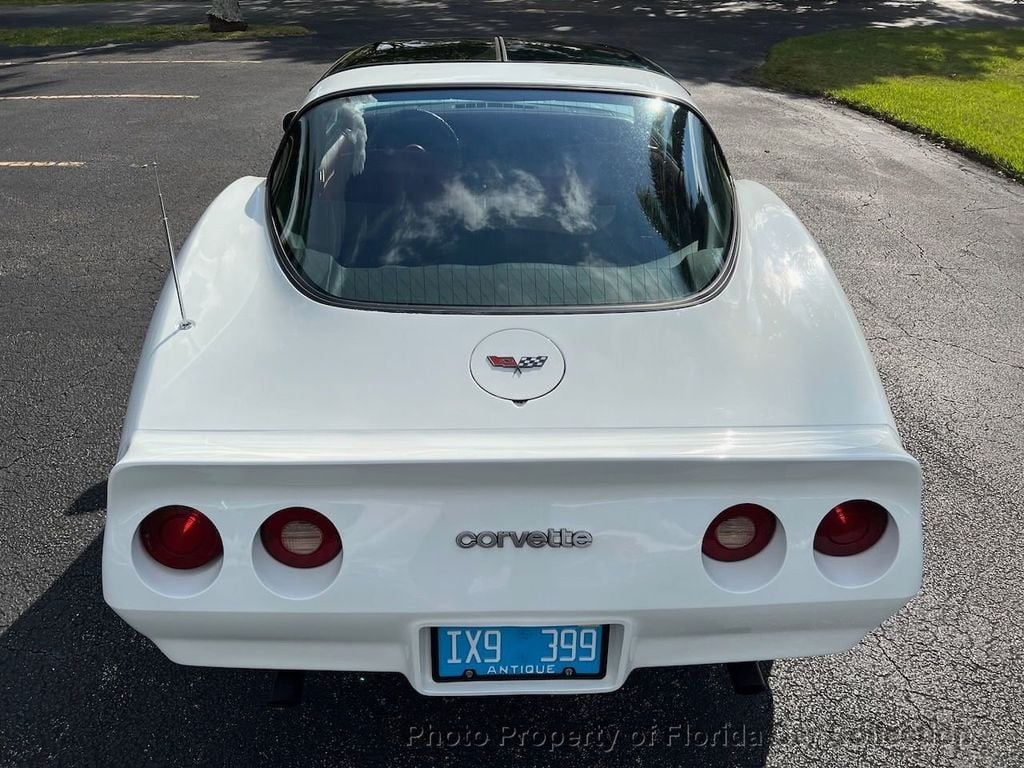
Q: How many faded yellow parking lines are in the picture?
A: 3